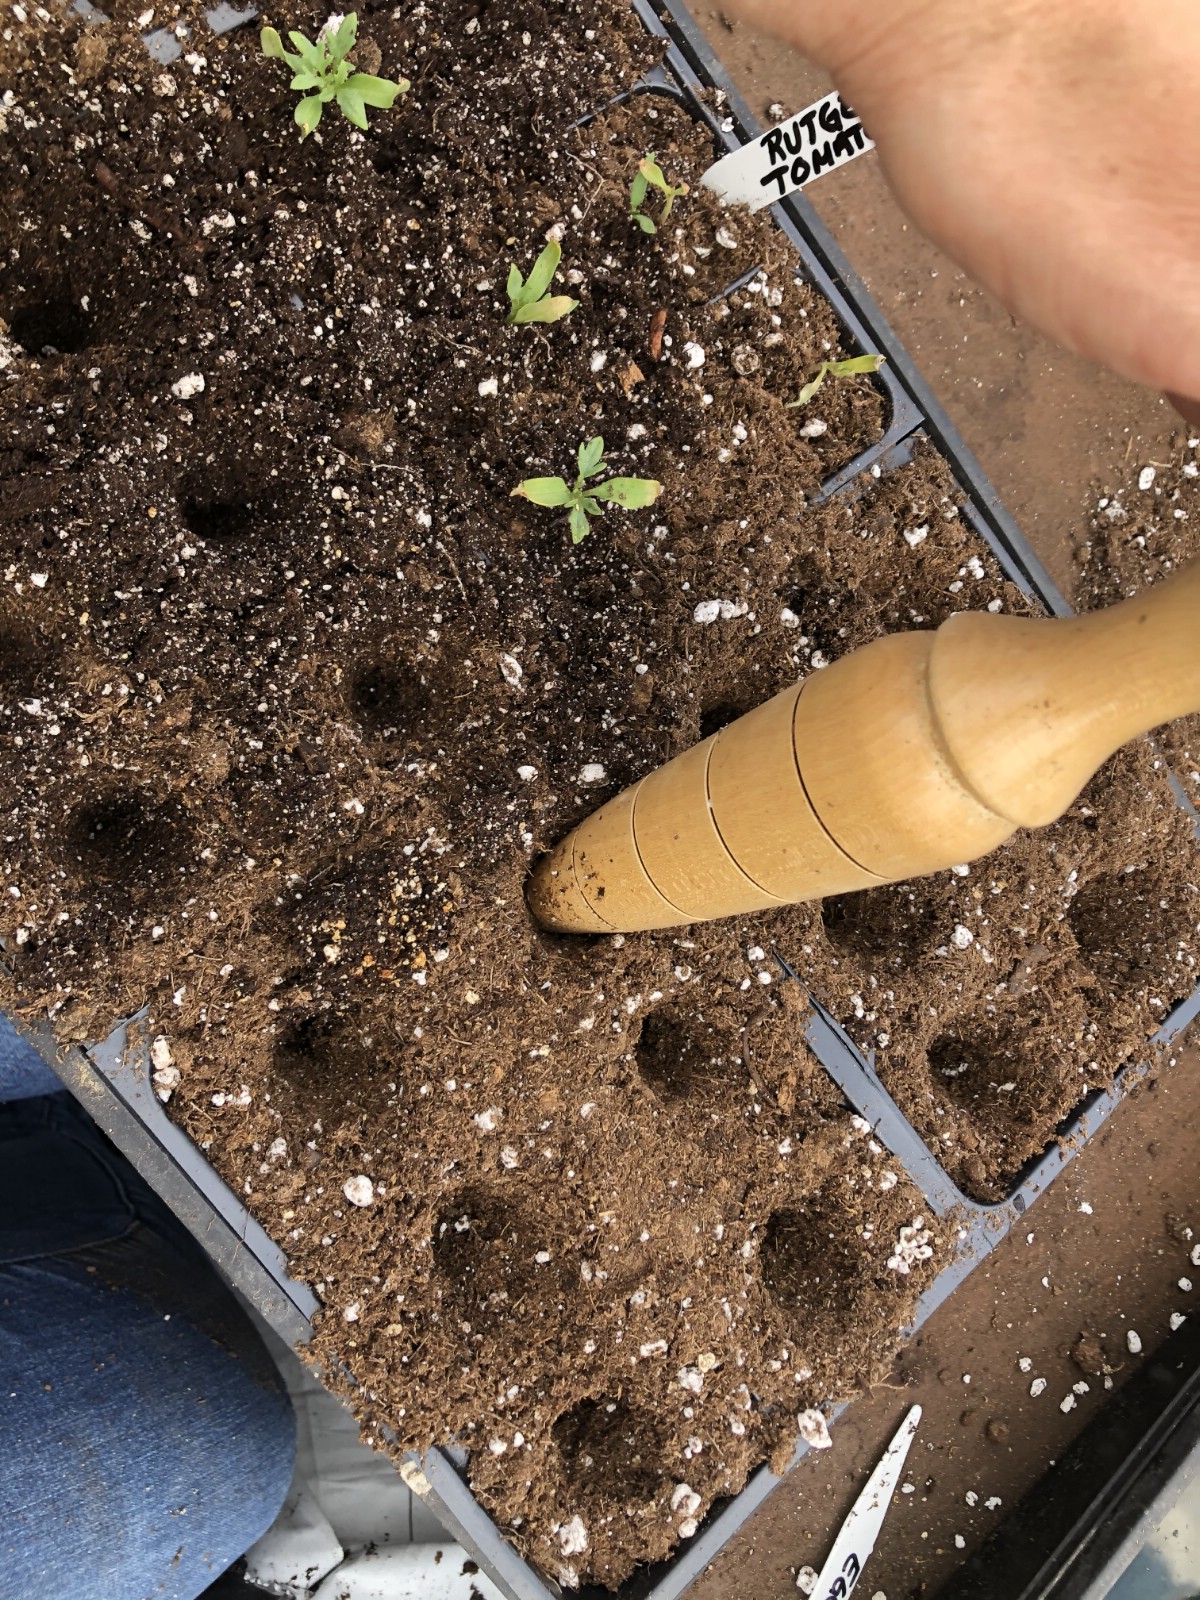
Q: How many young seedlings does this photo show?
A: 5